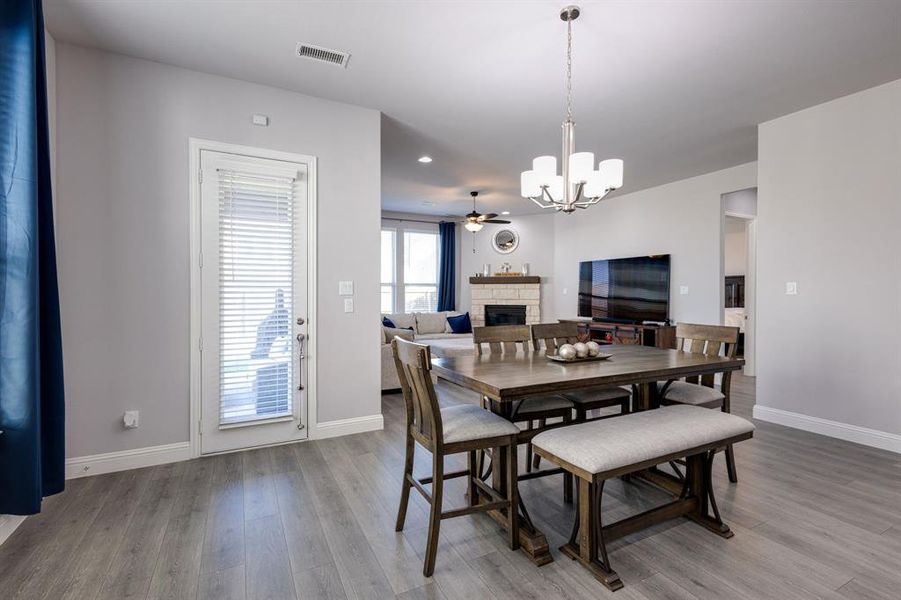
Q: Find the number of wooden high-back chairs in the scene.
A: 4